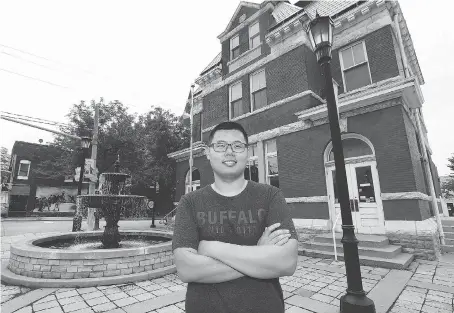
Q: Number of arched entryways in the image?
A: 2